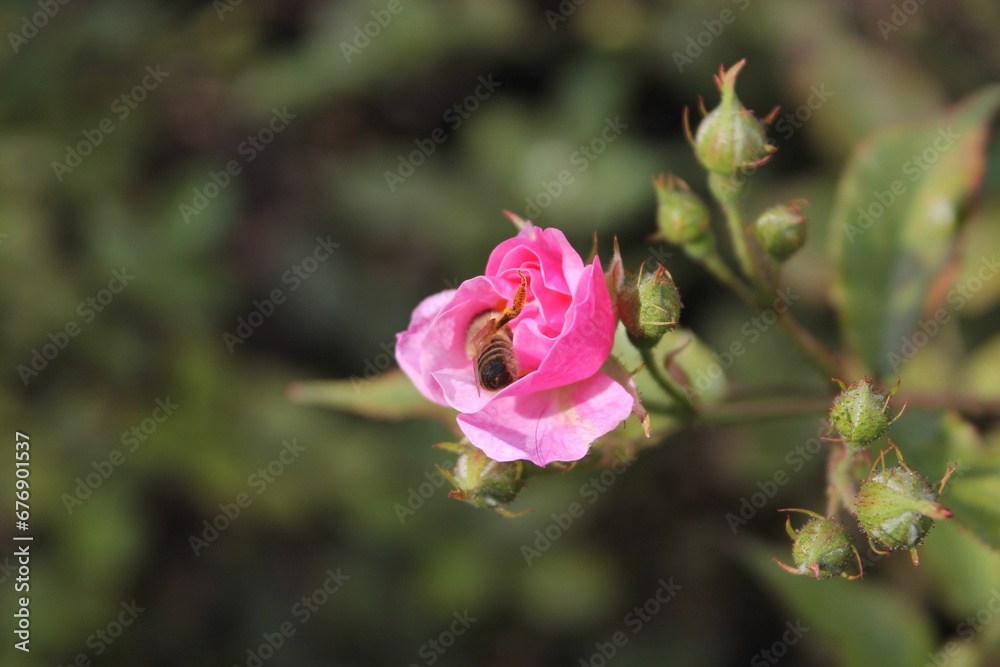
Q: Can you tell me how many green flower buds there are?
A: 8